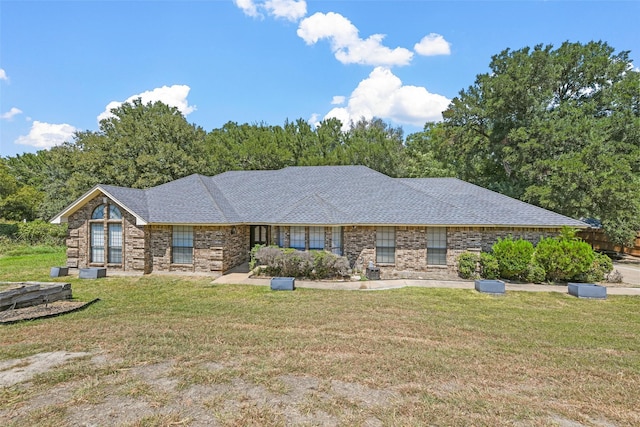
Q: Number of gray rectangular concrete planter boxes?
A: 5